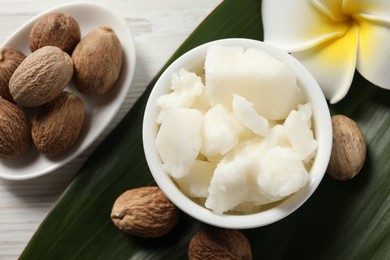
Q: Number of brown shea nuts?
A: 9